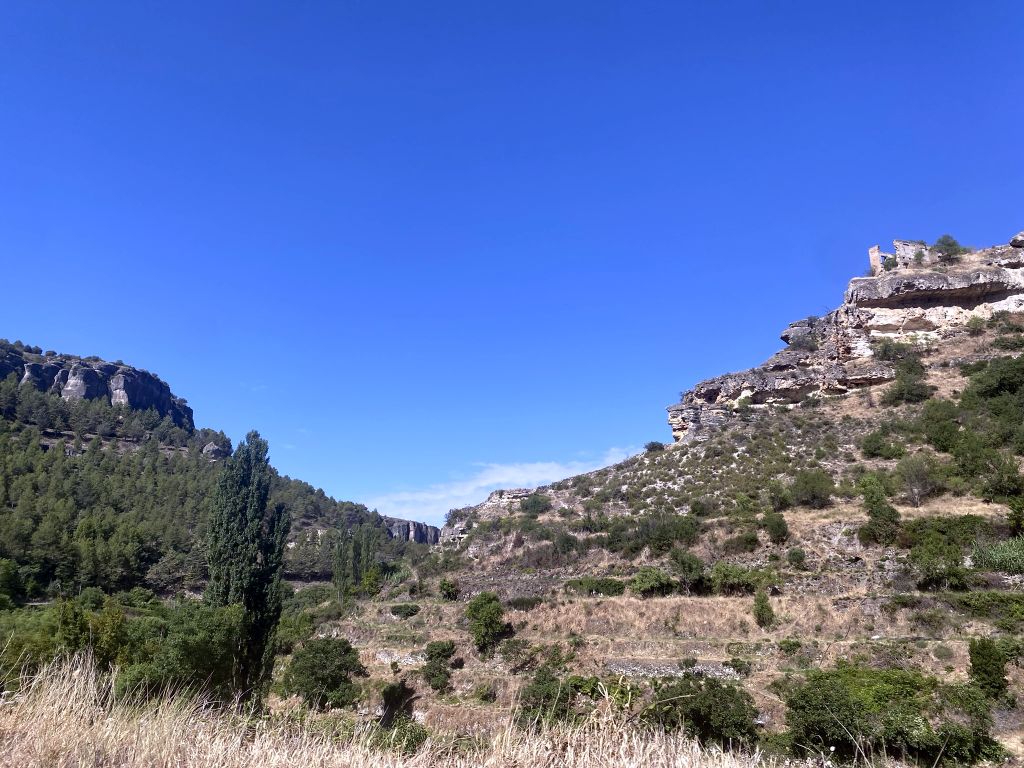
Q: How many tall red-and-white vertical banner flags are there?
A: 0